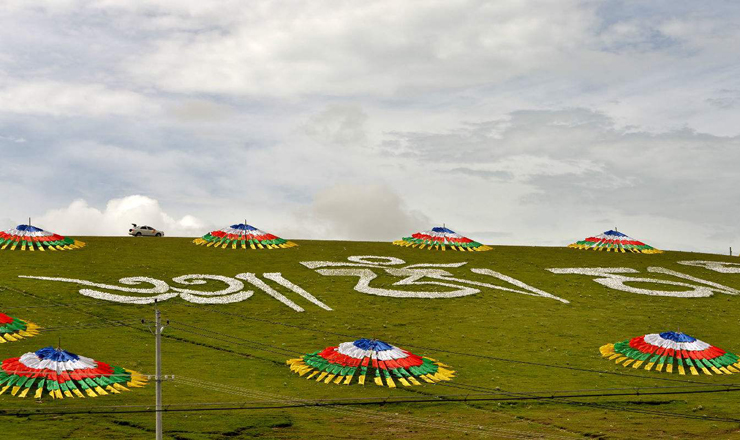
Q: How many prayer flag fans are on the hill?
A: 8